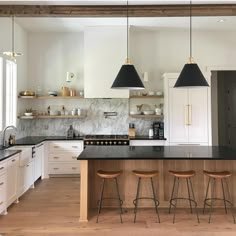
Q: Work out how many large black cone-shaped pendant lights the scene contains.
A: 2